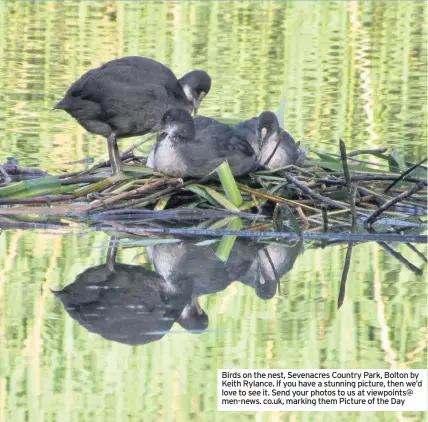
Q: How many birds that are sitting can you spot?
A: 2